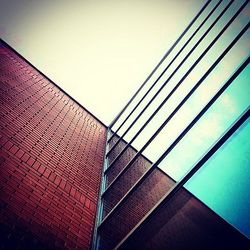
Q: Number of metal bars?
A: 7